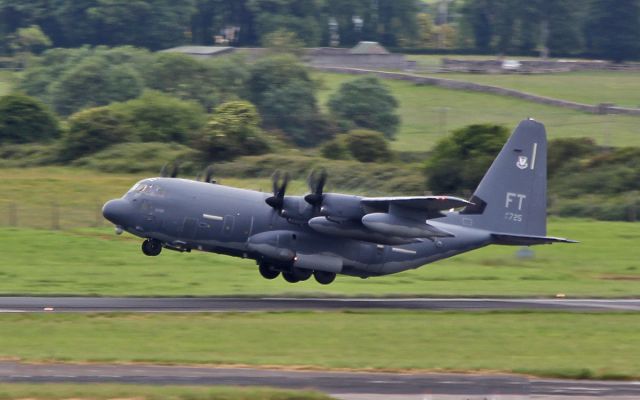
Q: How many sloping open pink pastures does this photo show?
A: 0